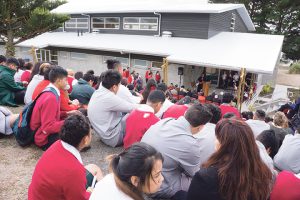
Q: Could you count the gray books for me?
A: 0